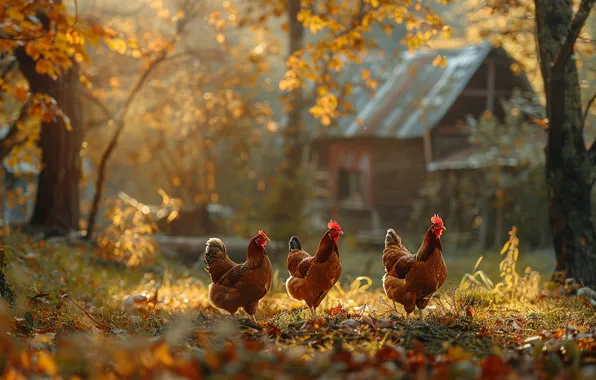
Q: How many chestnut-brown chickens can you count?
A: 3